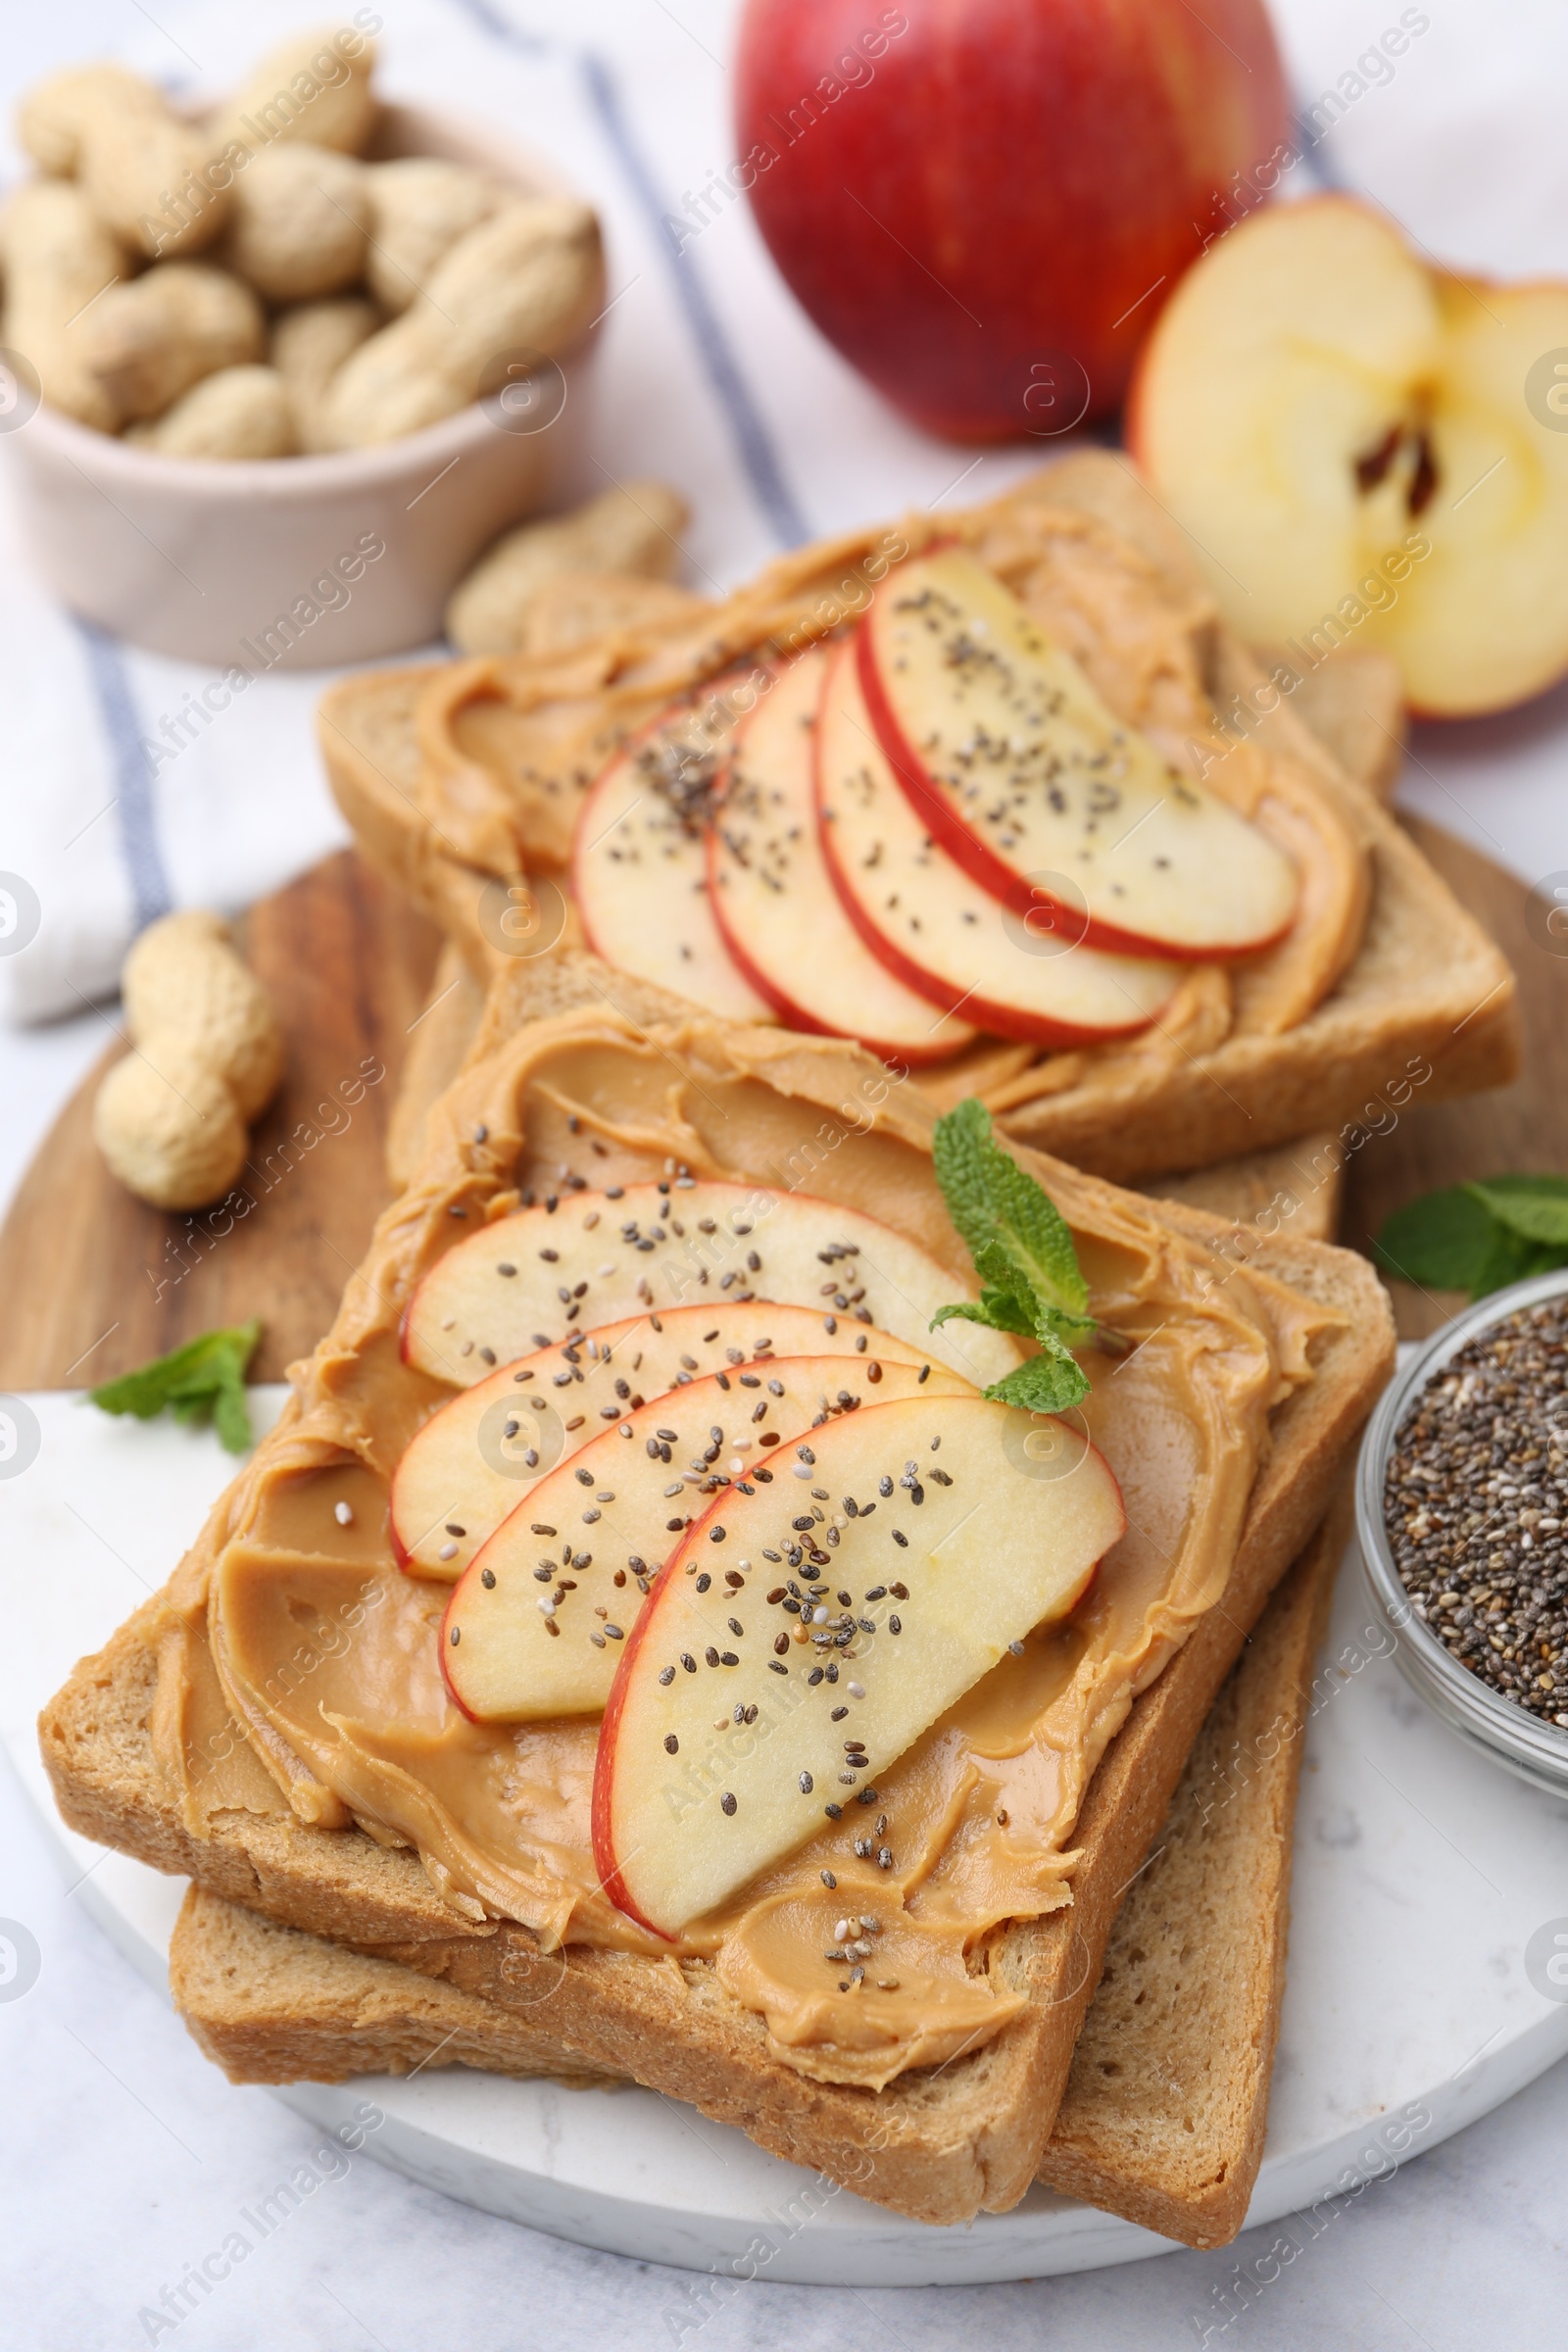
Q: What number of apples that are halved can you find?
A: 1